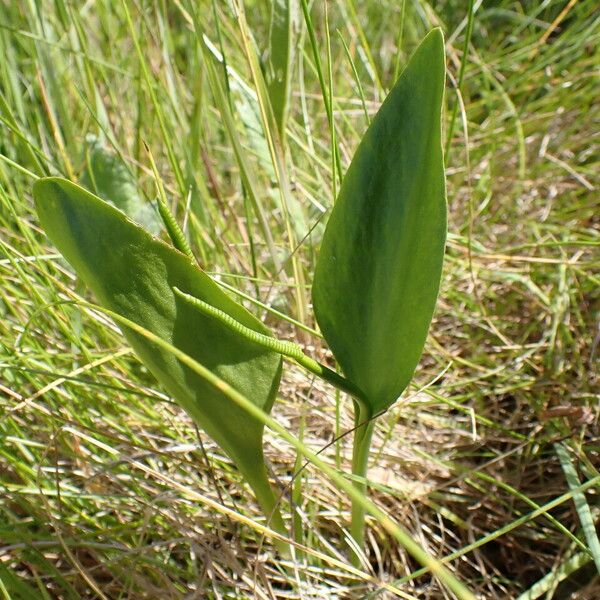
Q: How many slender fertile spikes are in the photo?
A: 2